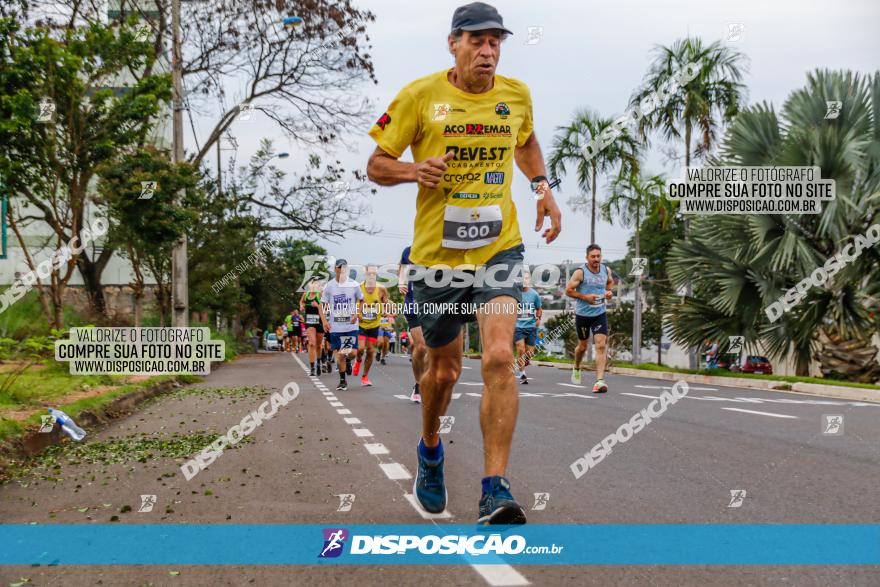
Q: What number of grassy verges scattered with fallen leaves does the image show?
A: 1